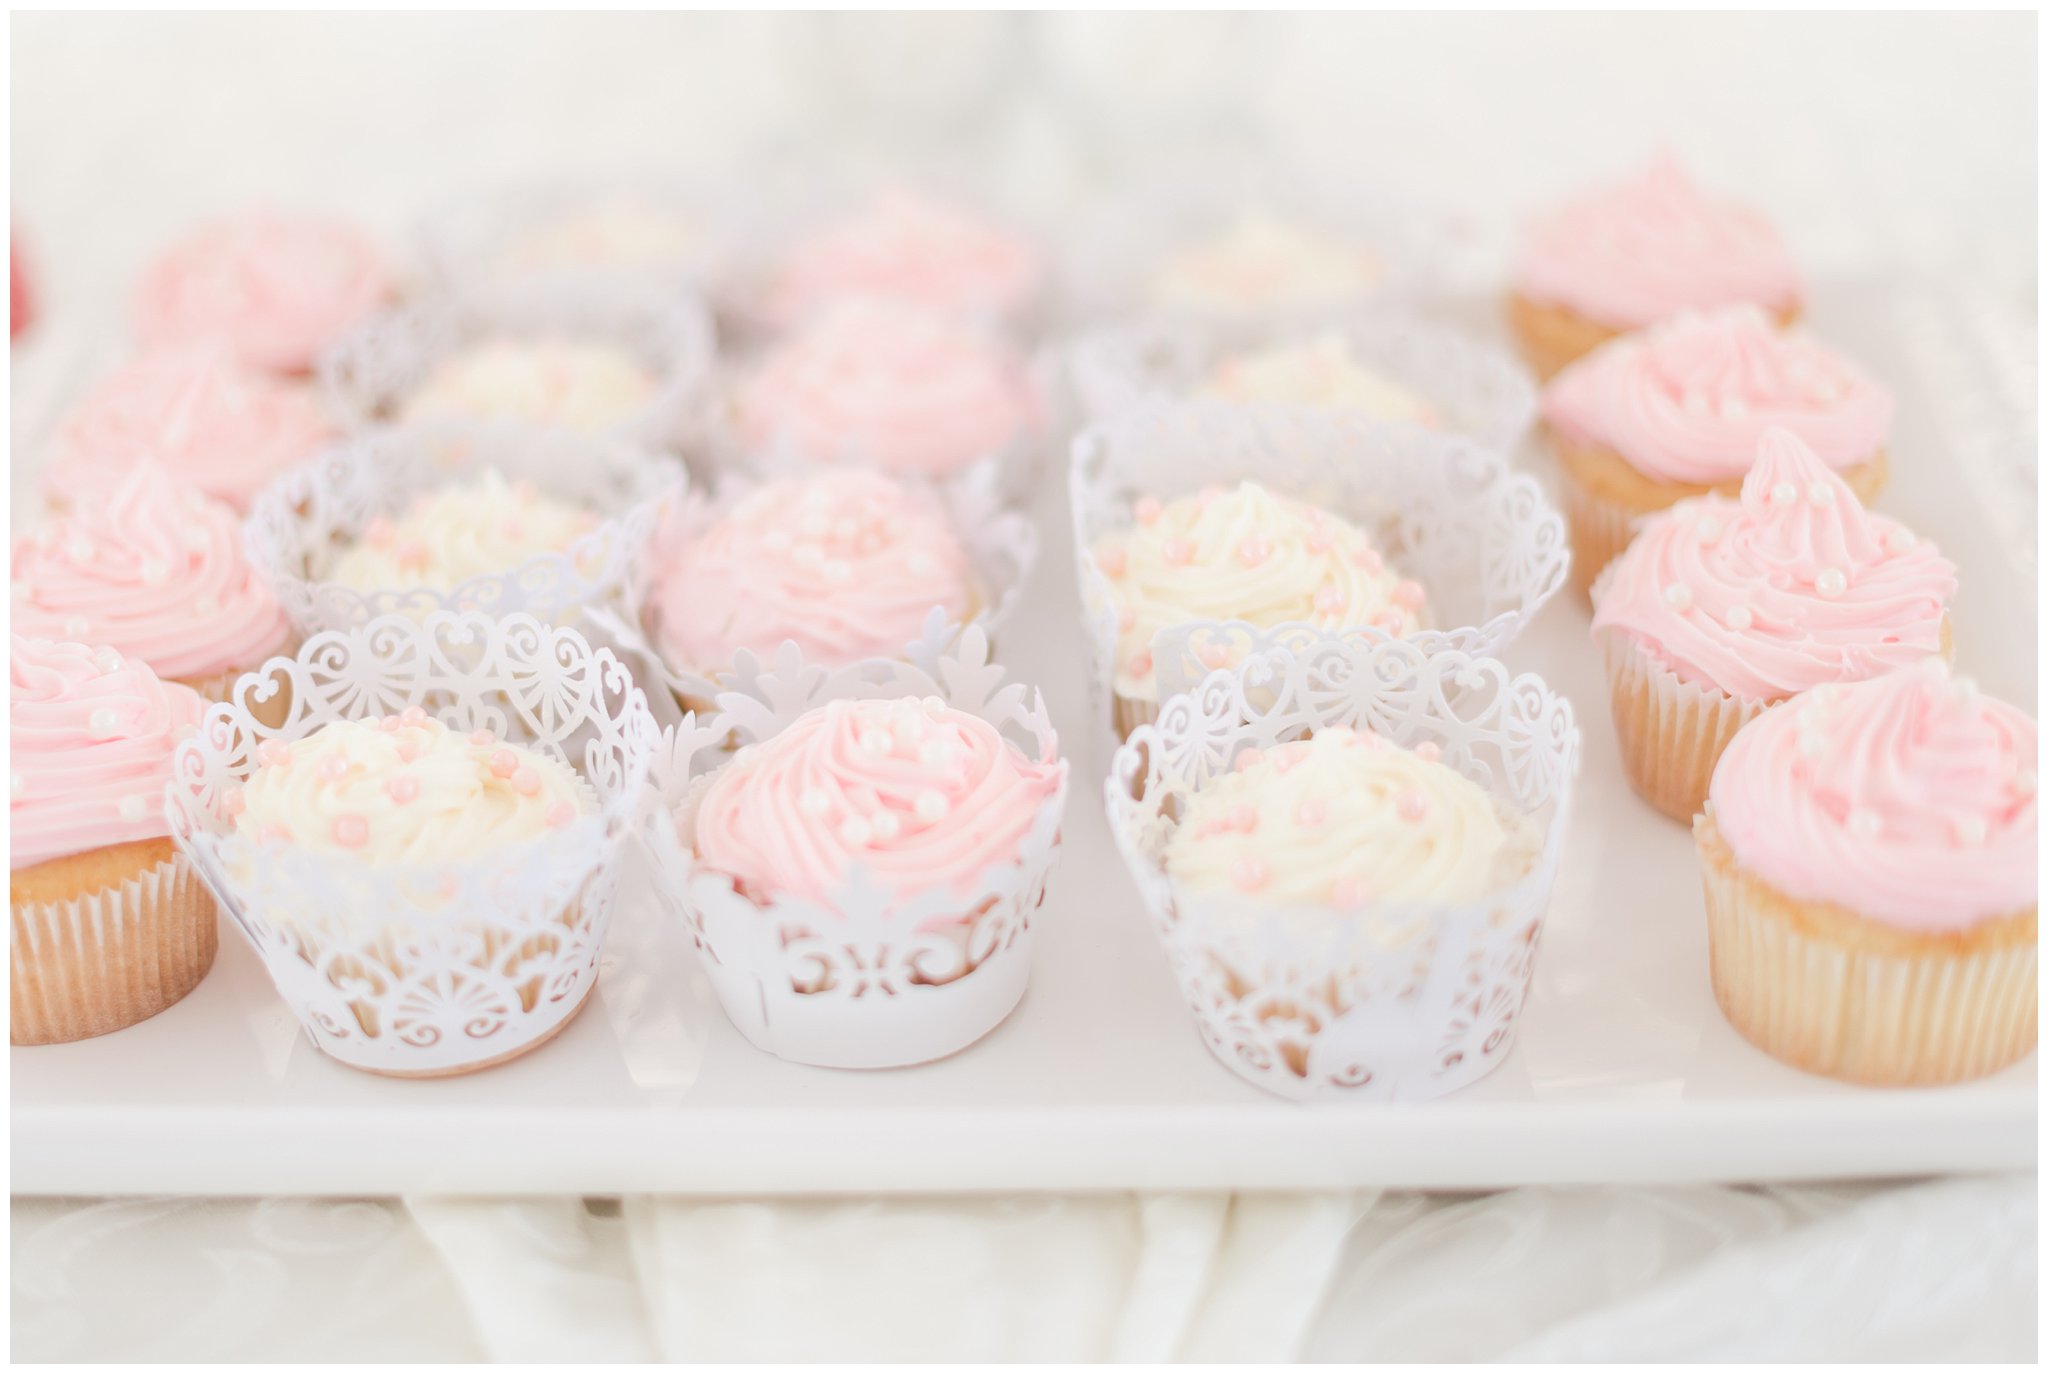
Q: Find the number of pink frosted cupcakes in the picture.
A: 12